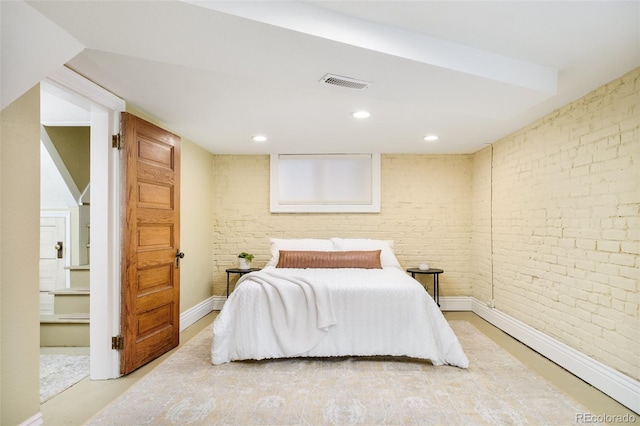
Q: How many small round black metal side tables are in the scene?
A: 2